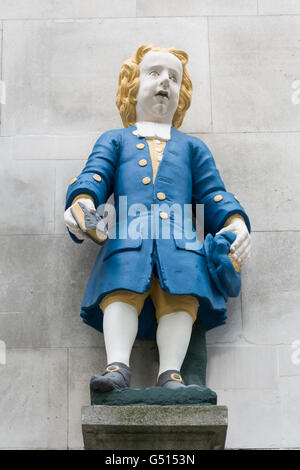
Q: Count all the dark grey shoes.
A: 2